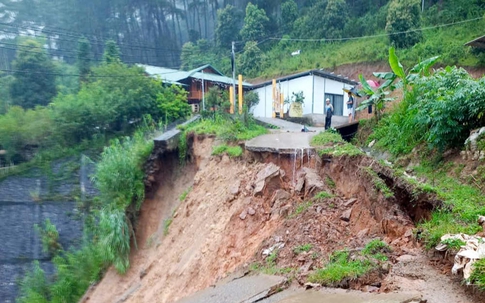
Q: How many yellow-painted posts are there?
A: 4